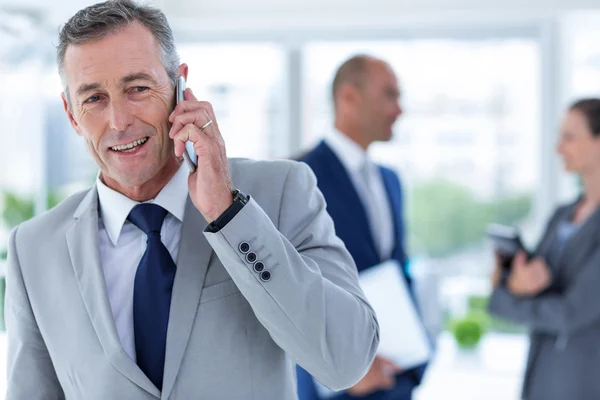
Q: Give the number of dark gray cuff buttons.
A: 4